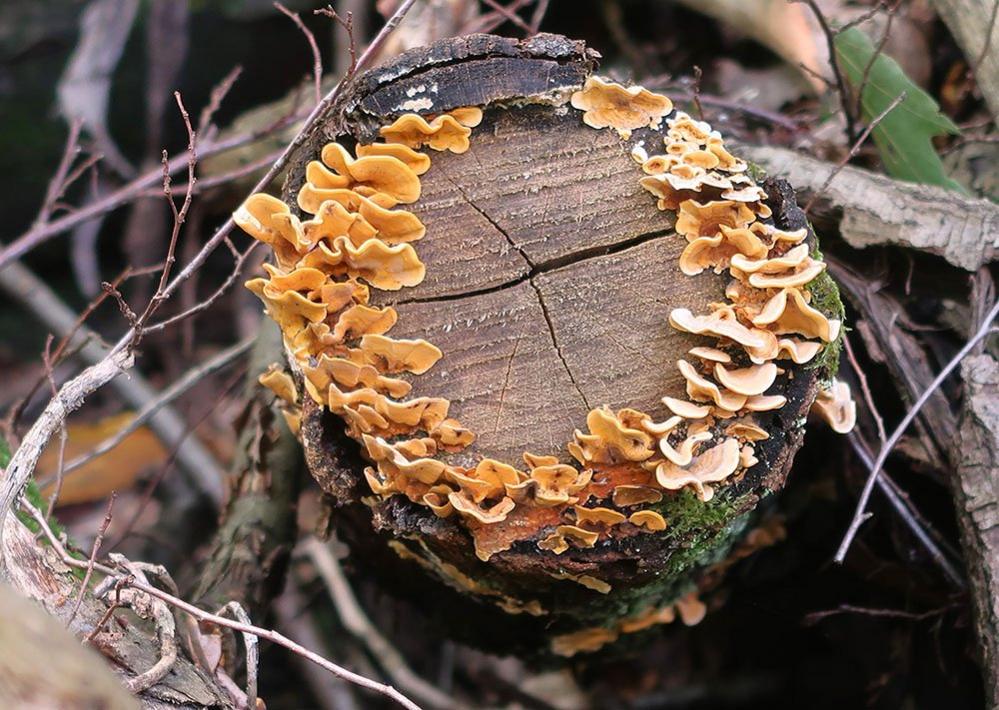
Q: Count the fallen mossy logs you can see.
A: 1